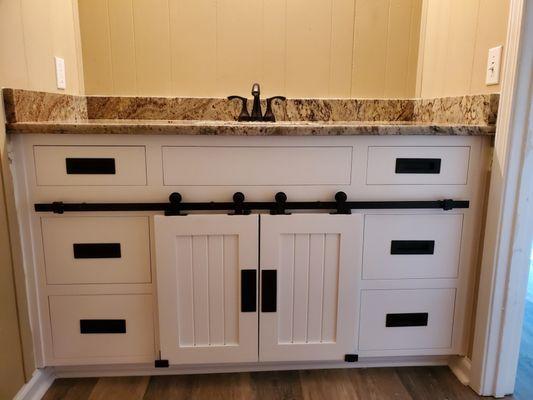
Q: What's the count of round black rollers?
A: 4